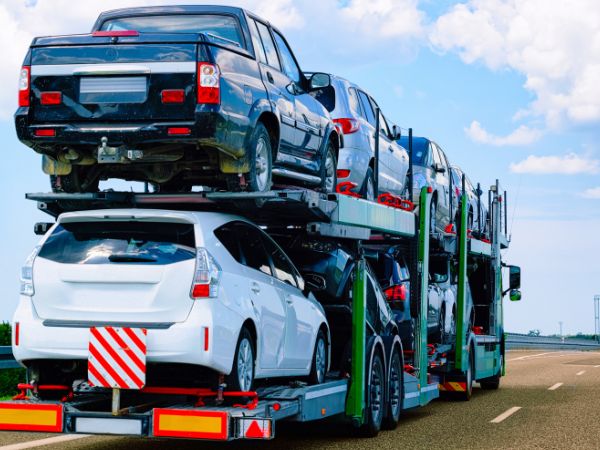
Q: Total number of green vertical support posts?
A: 3